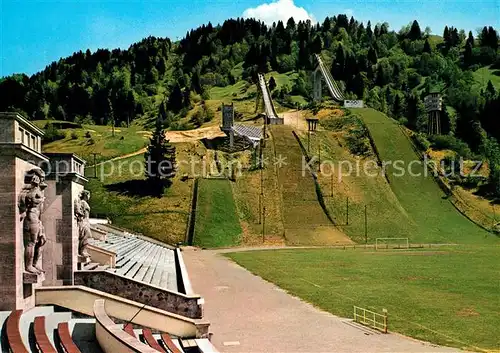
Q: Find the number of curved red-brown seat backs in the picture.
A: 6